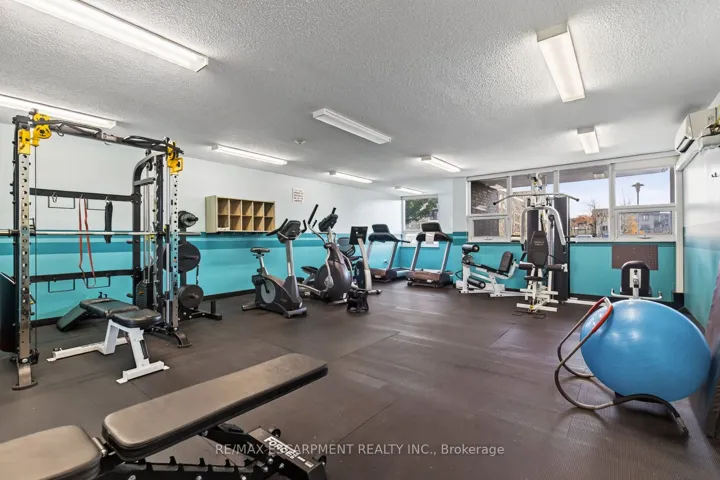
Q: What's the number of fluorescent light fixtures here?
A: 9